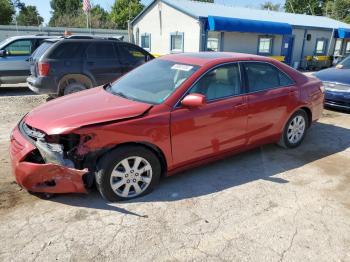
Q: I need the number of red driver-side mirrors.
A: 1